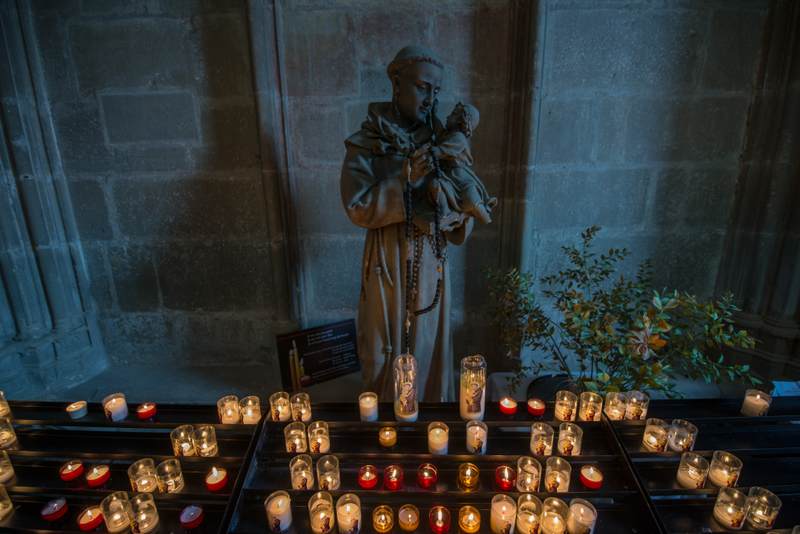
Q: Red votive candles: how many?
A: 15